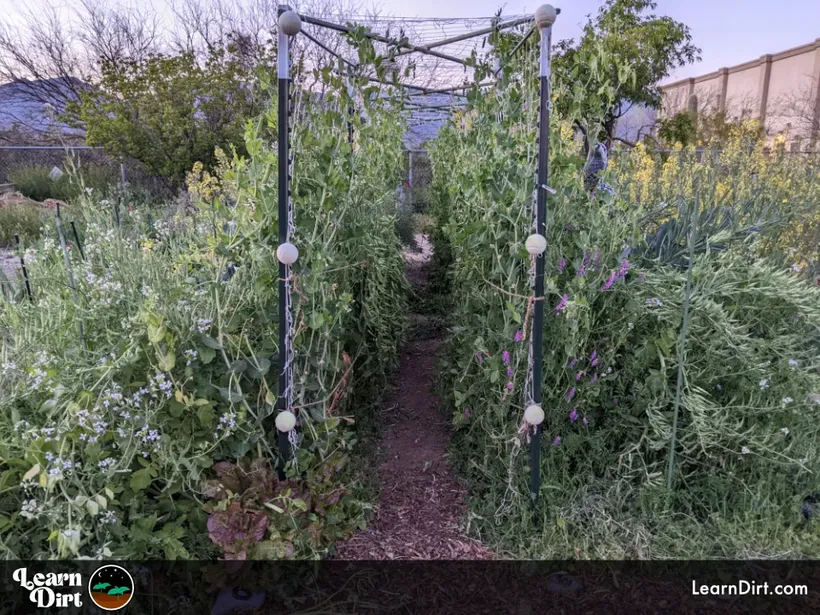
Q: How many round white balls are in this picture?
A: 6